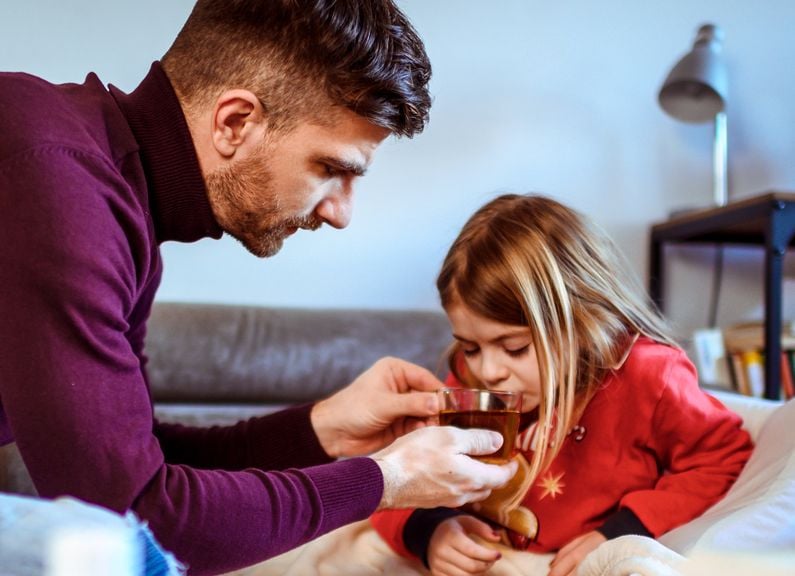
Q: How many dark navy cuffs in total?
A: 2